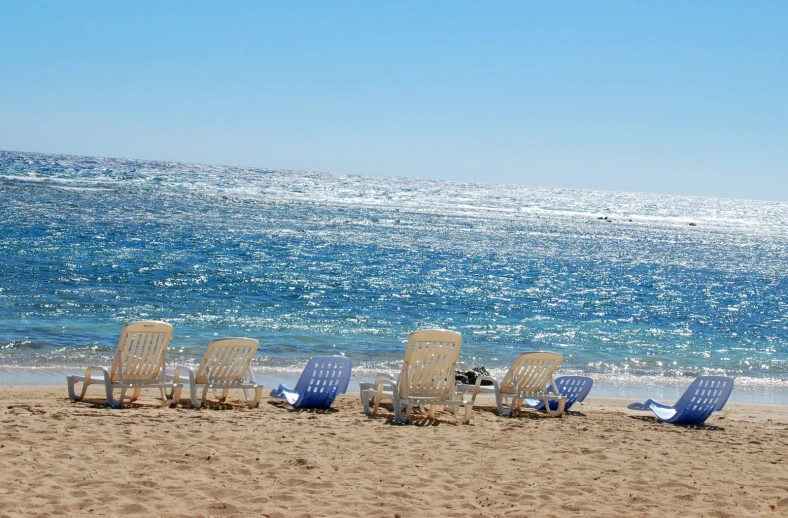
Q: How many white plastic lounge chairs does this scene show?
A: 4